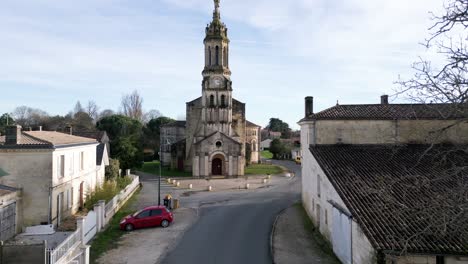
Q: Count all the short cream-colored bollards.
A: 8